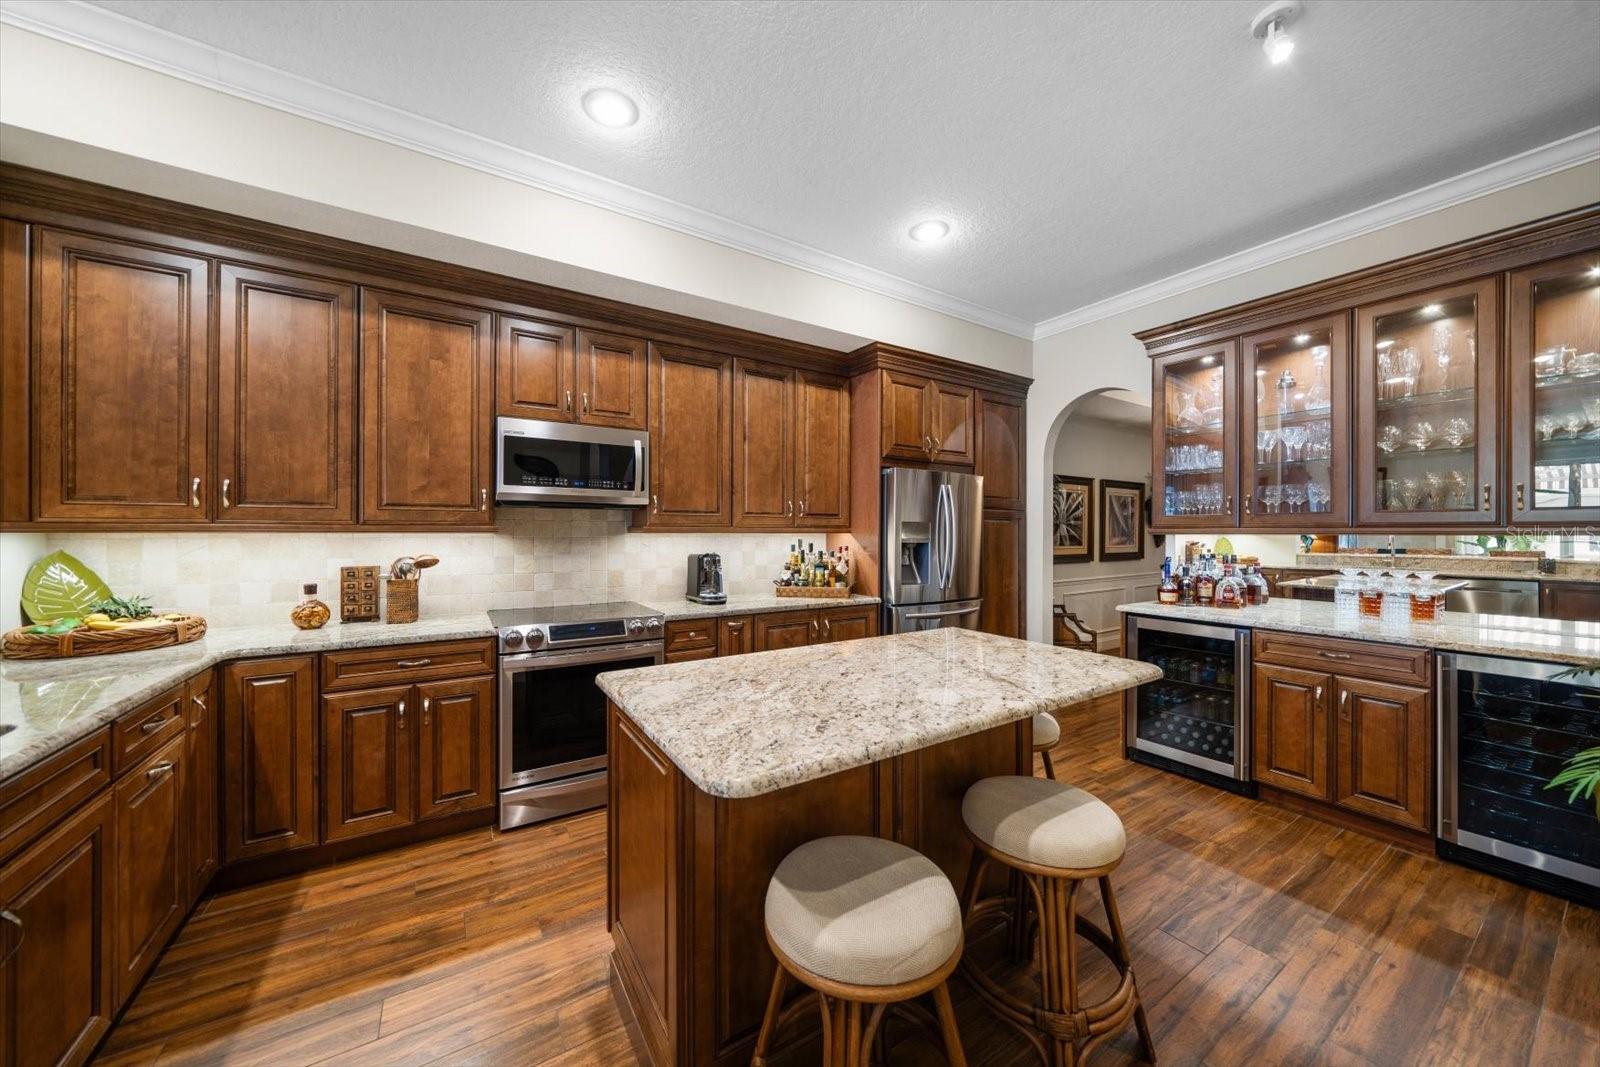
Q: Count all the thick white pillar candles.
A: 0